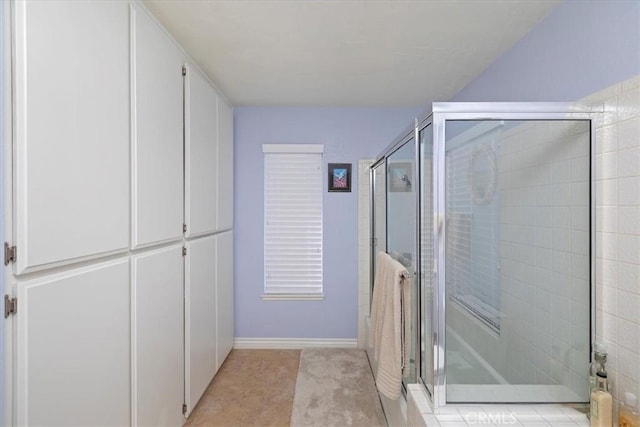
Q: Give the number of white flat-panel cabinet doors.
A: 8